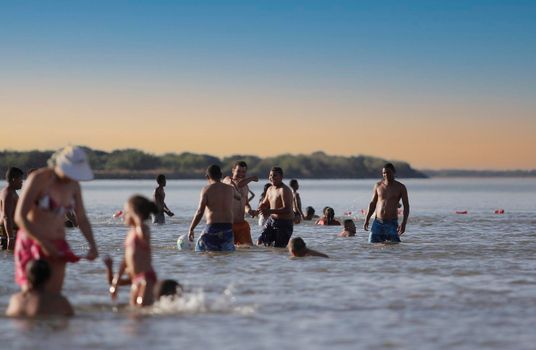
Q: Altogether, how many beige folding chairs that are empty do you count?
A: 0